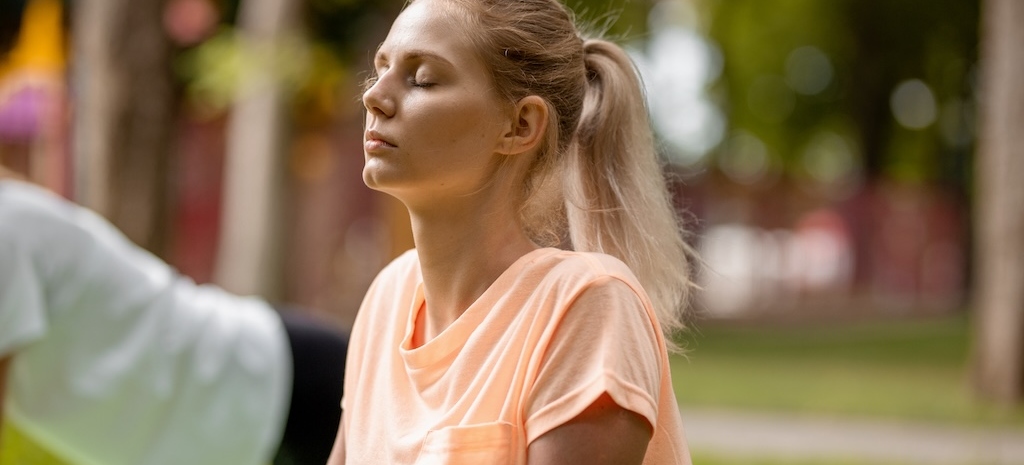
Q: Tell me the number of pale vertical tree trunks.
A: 3